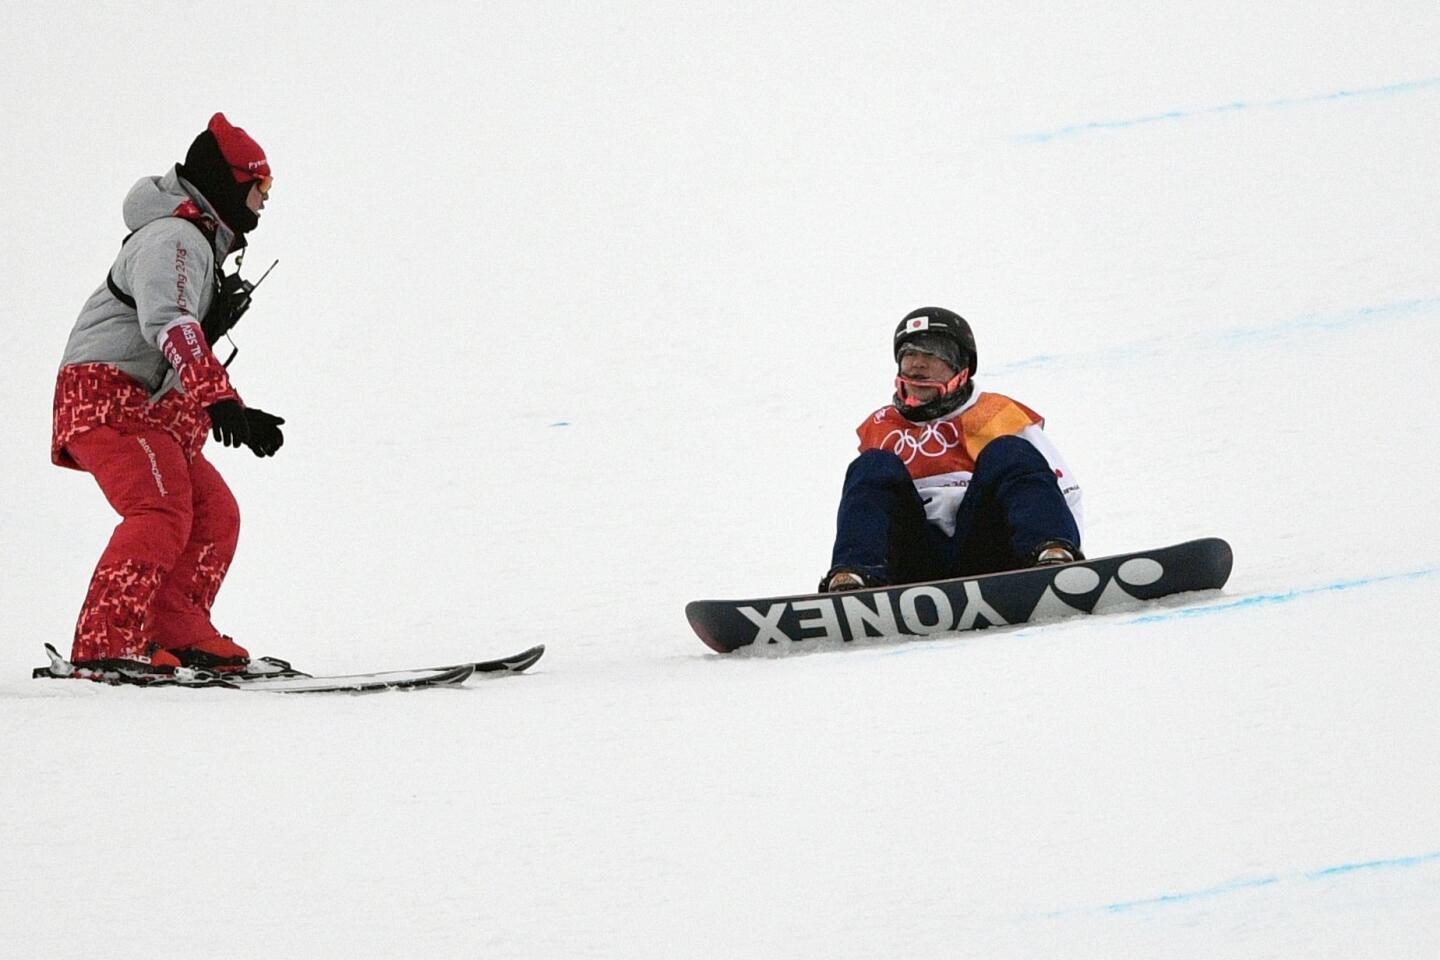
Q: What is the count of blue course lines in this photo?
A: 4